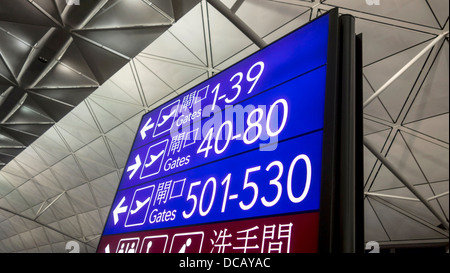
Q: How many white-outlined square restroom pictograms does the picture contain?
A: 3